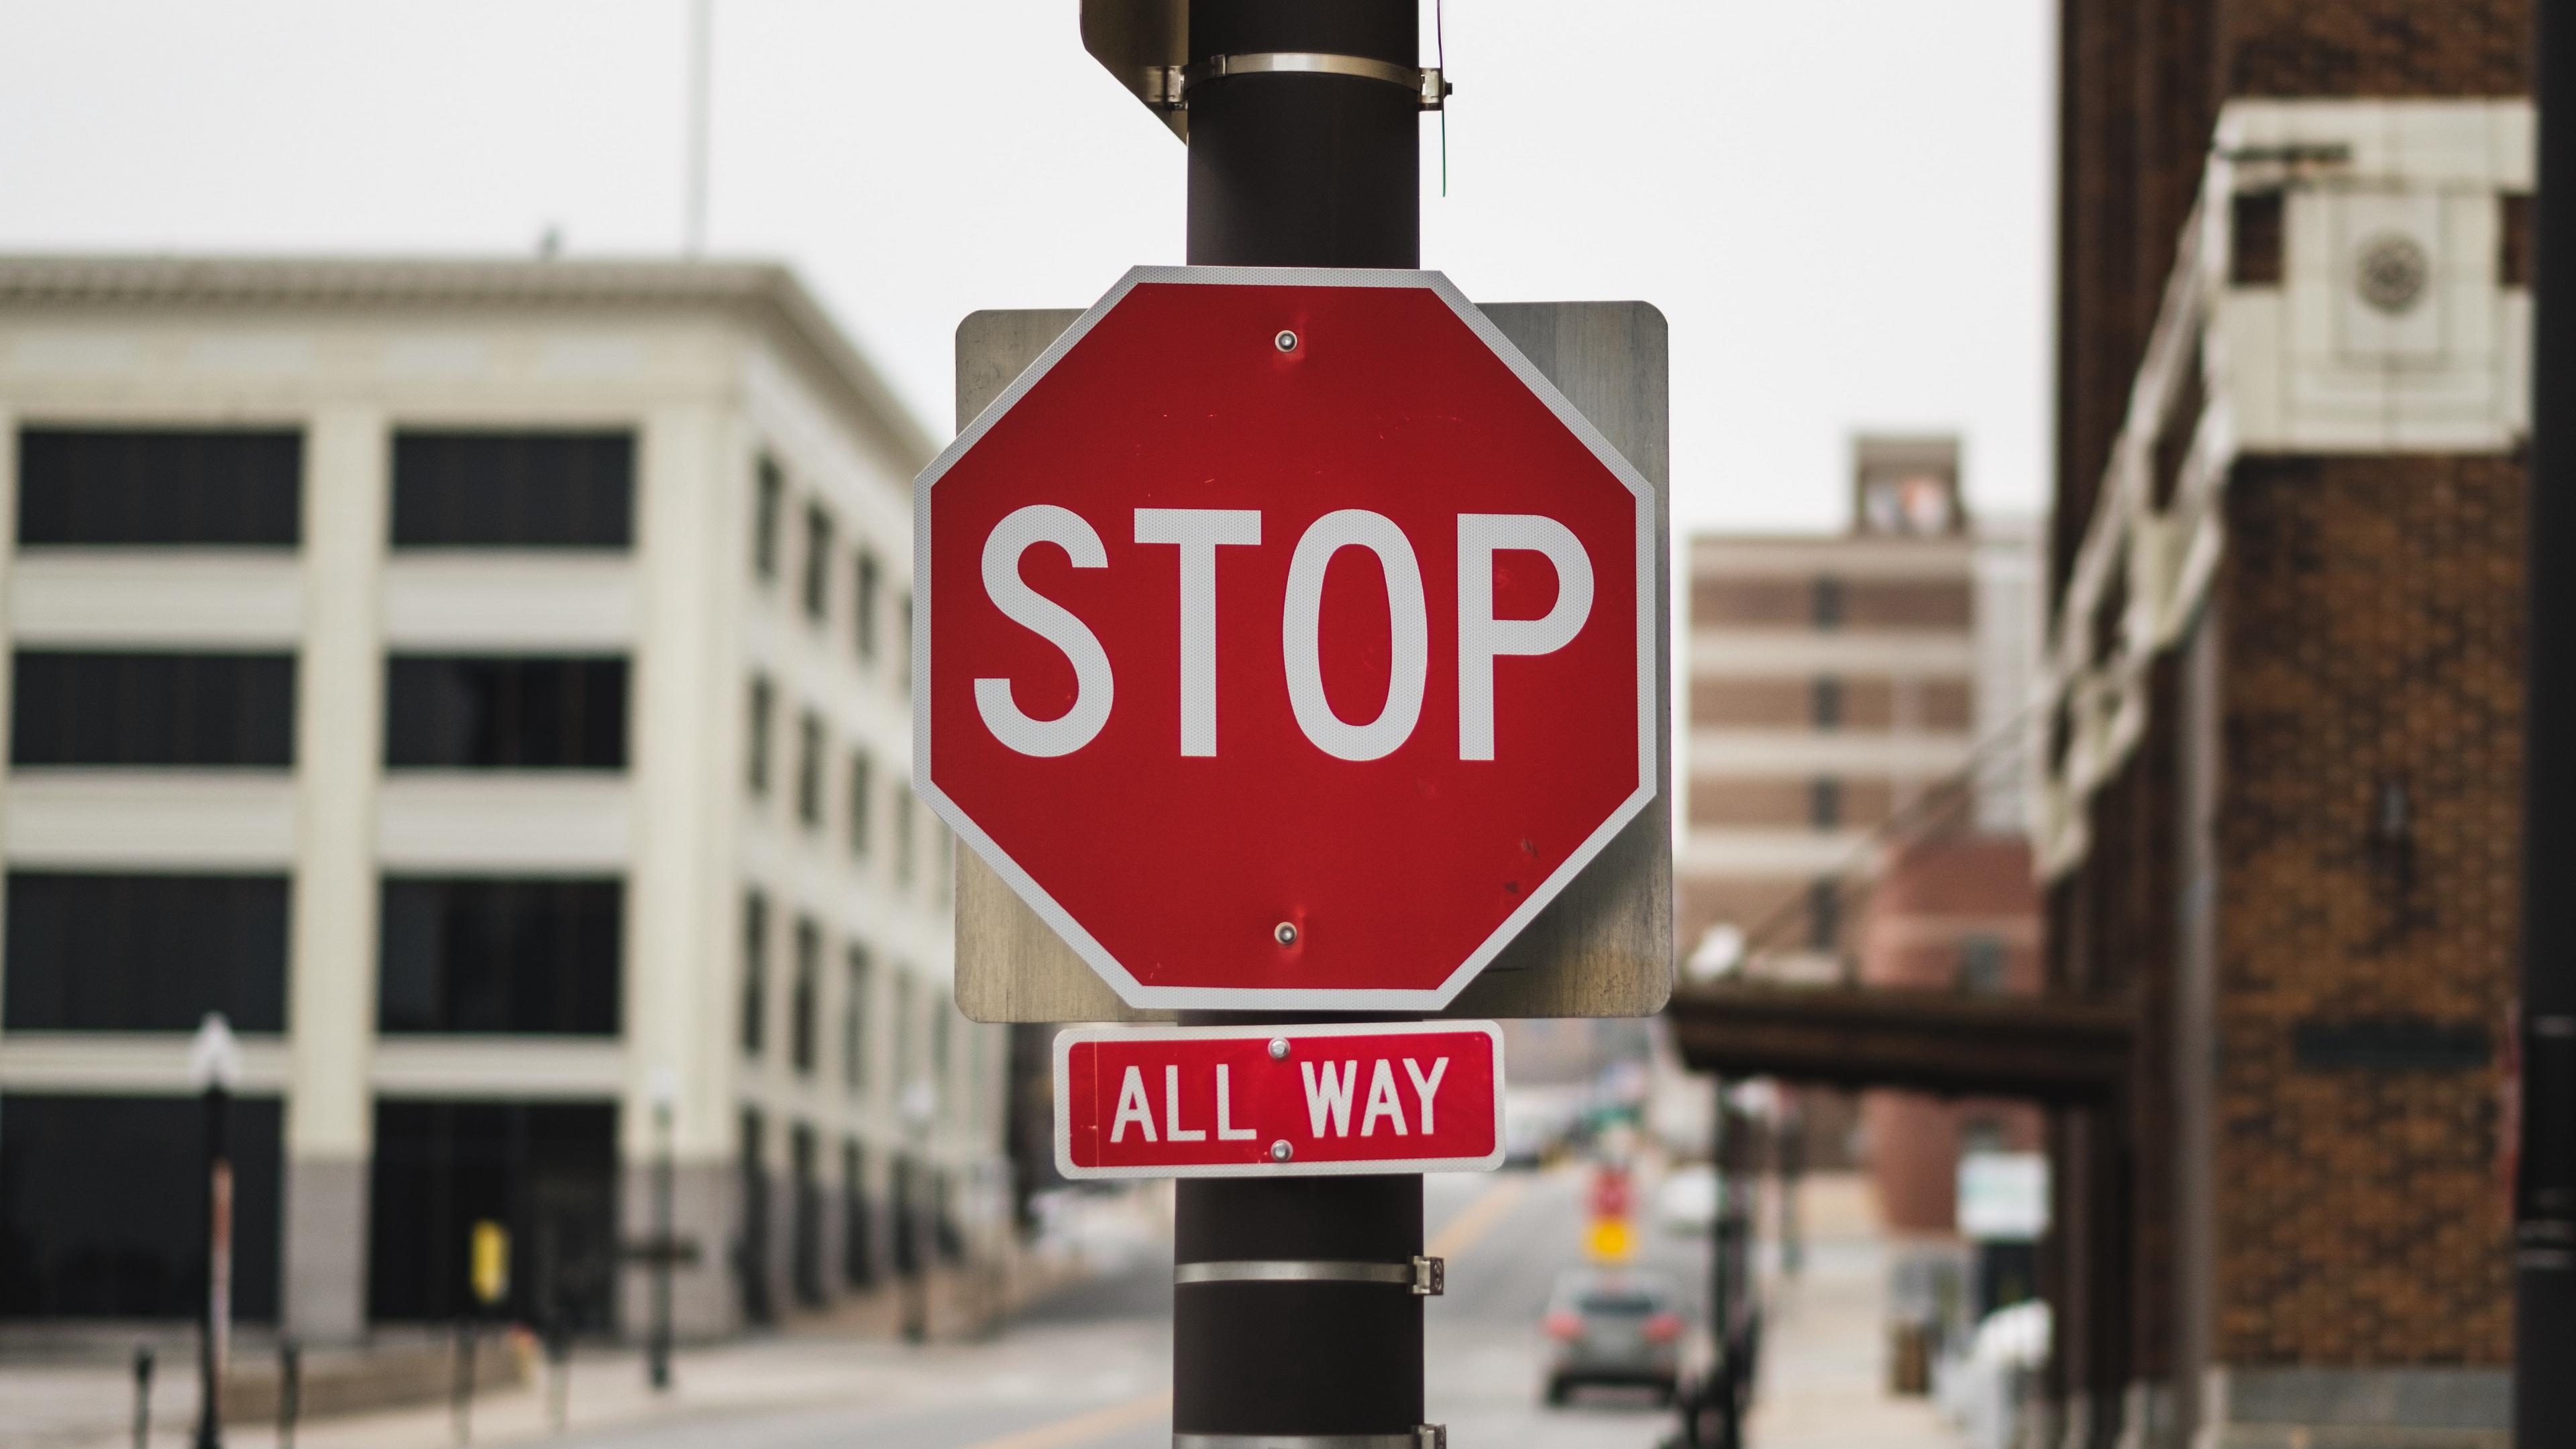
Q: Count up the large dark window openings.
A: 8